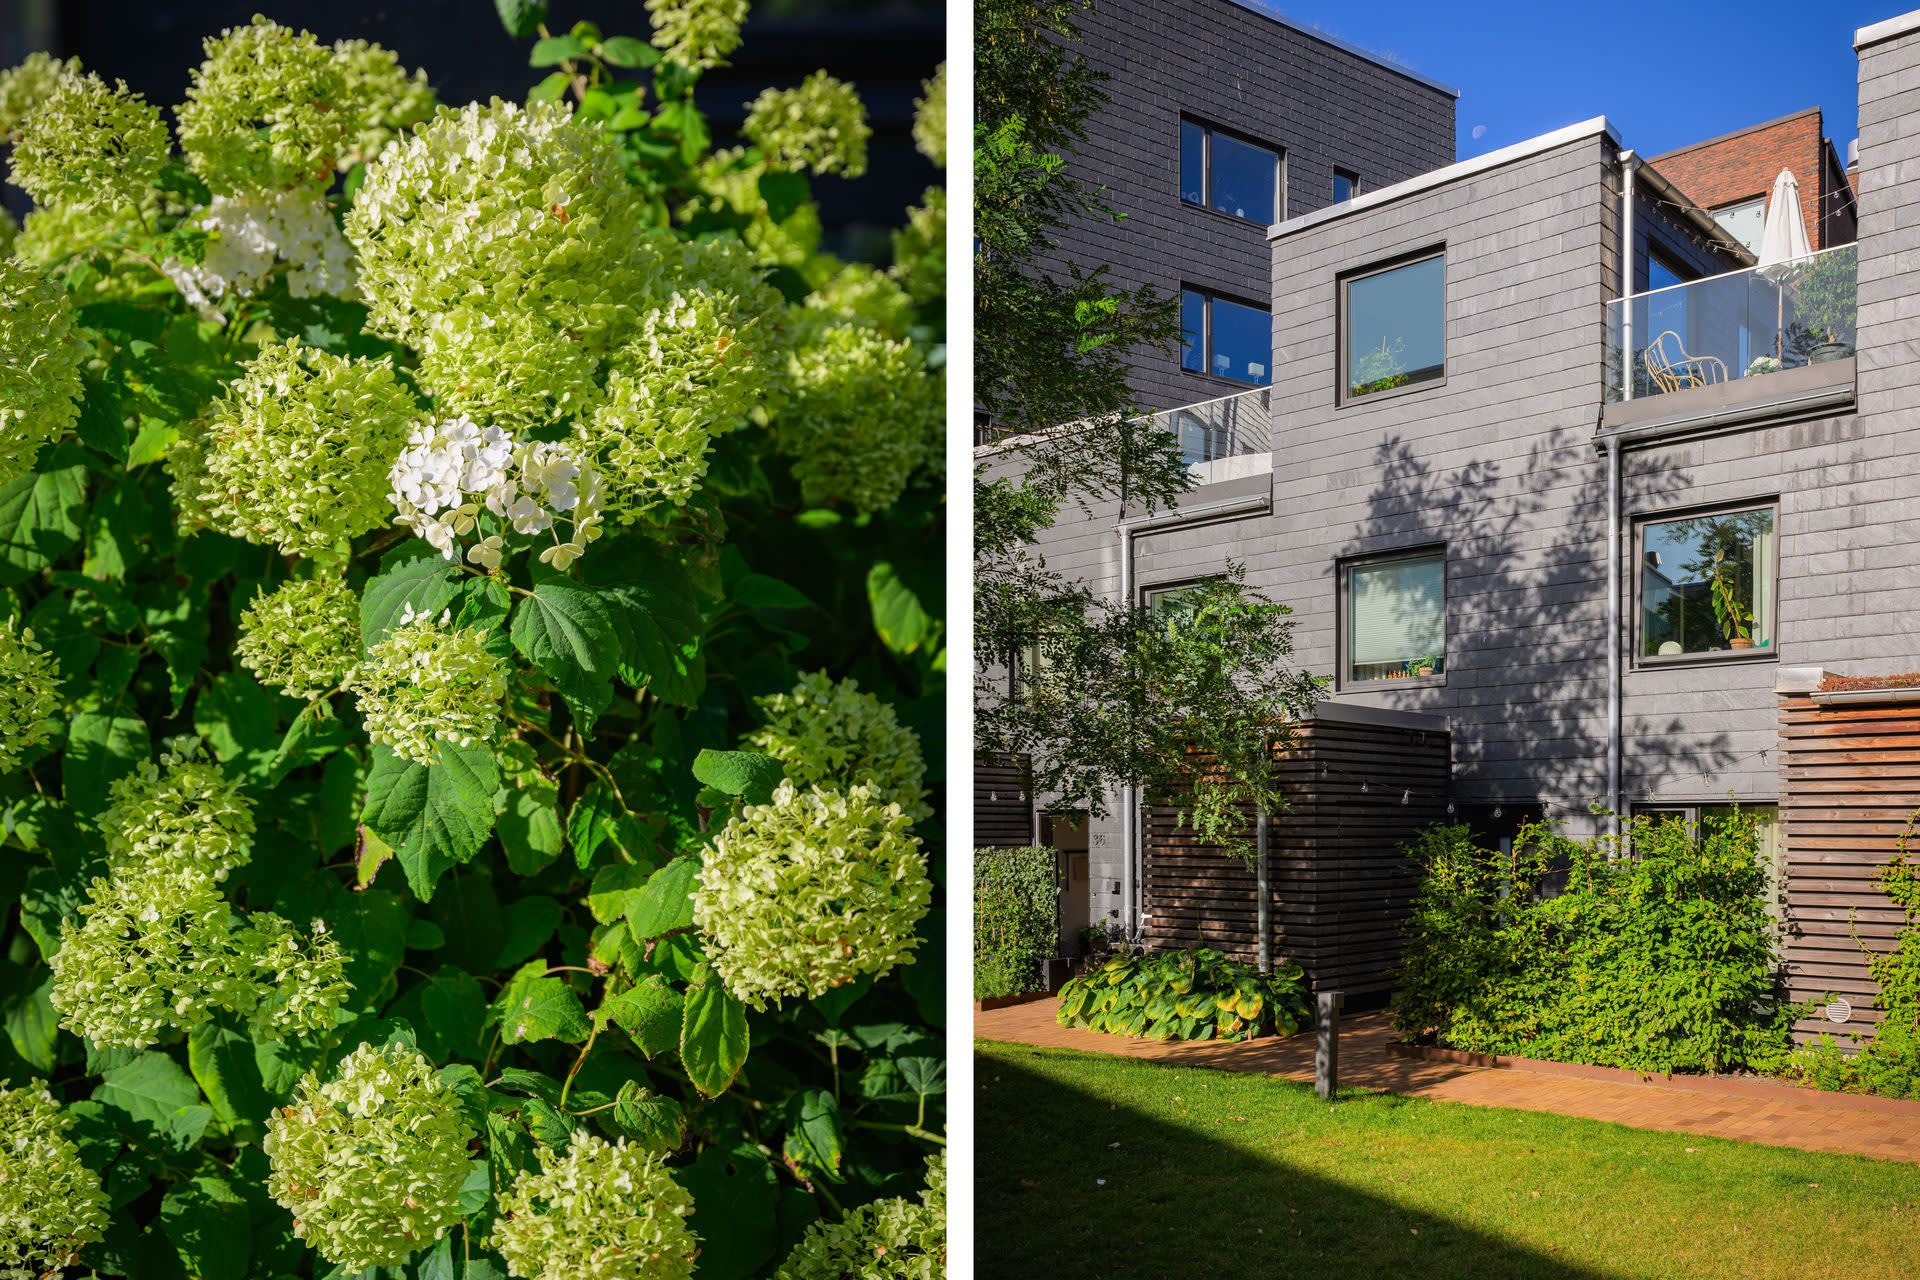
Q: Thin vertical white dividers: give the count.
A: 1